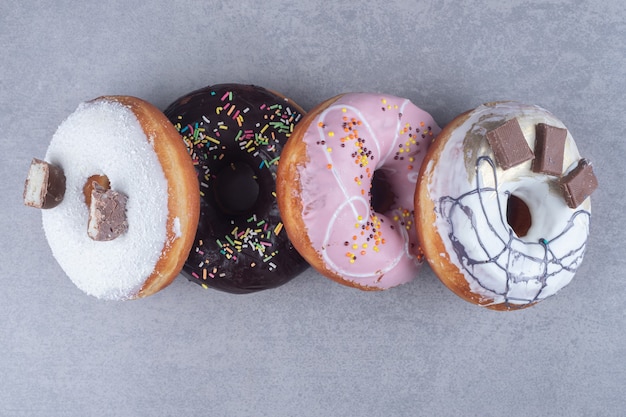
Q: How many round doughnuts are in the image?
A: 4